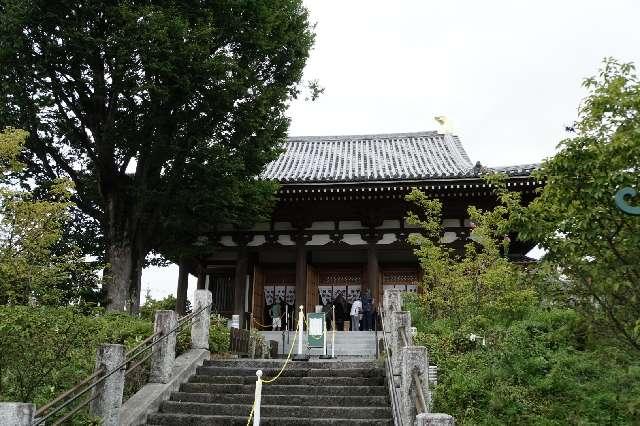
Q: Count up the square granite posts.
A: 8